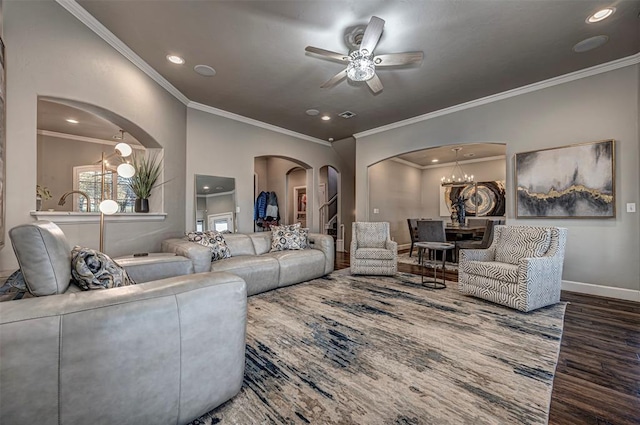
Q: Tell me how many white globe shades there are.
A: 3